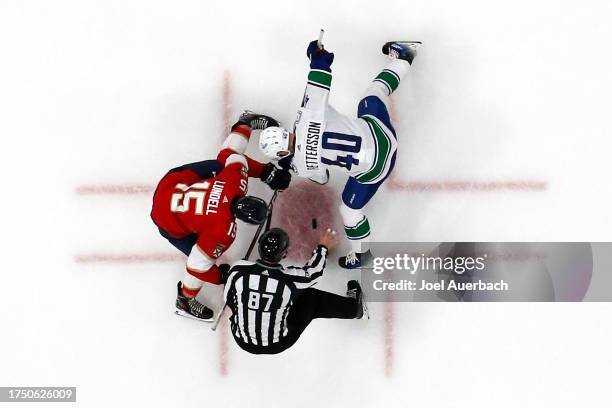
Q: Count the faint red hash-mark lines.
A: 8